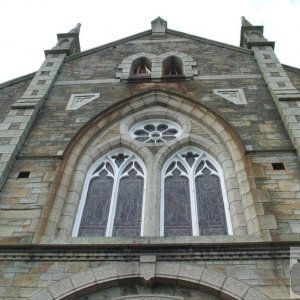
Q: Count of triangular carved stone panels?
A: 2